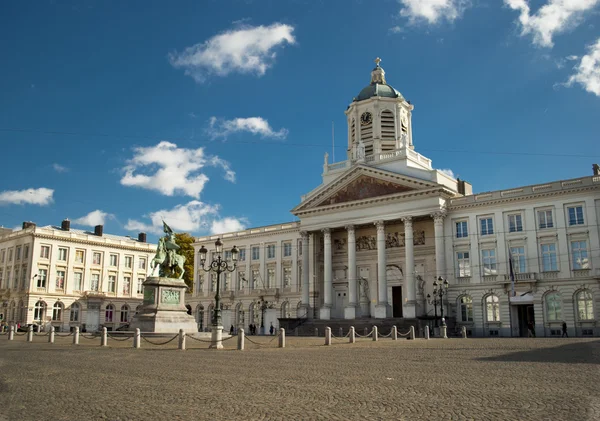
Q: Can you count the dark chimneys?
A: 4